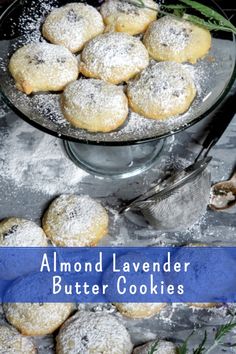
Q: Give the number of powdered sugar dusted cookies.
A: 15